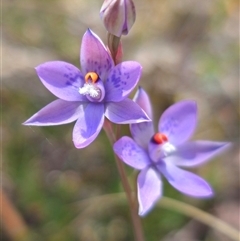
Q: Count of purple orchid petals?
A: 12